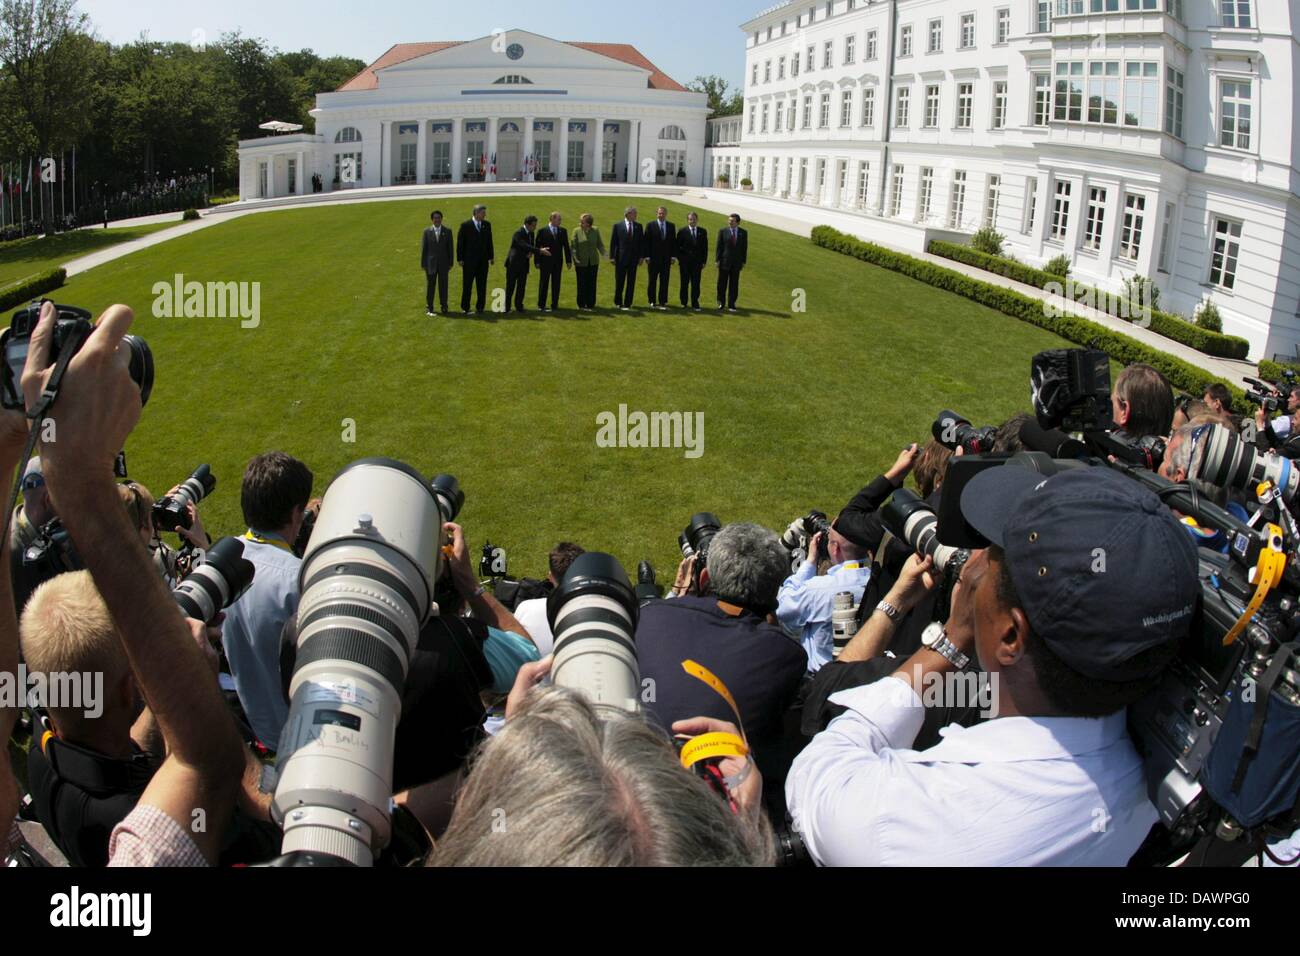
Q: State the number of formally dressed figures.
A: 9